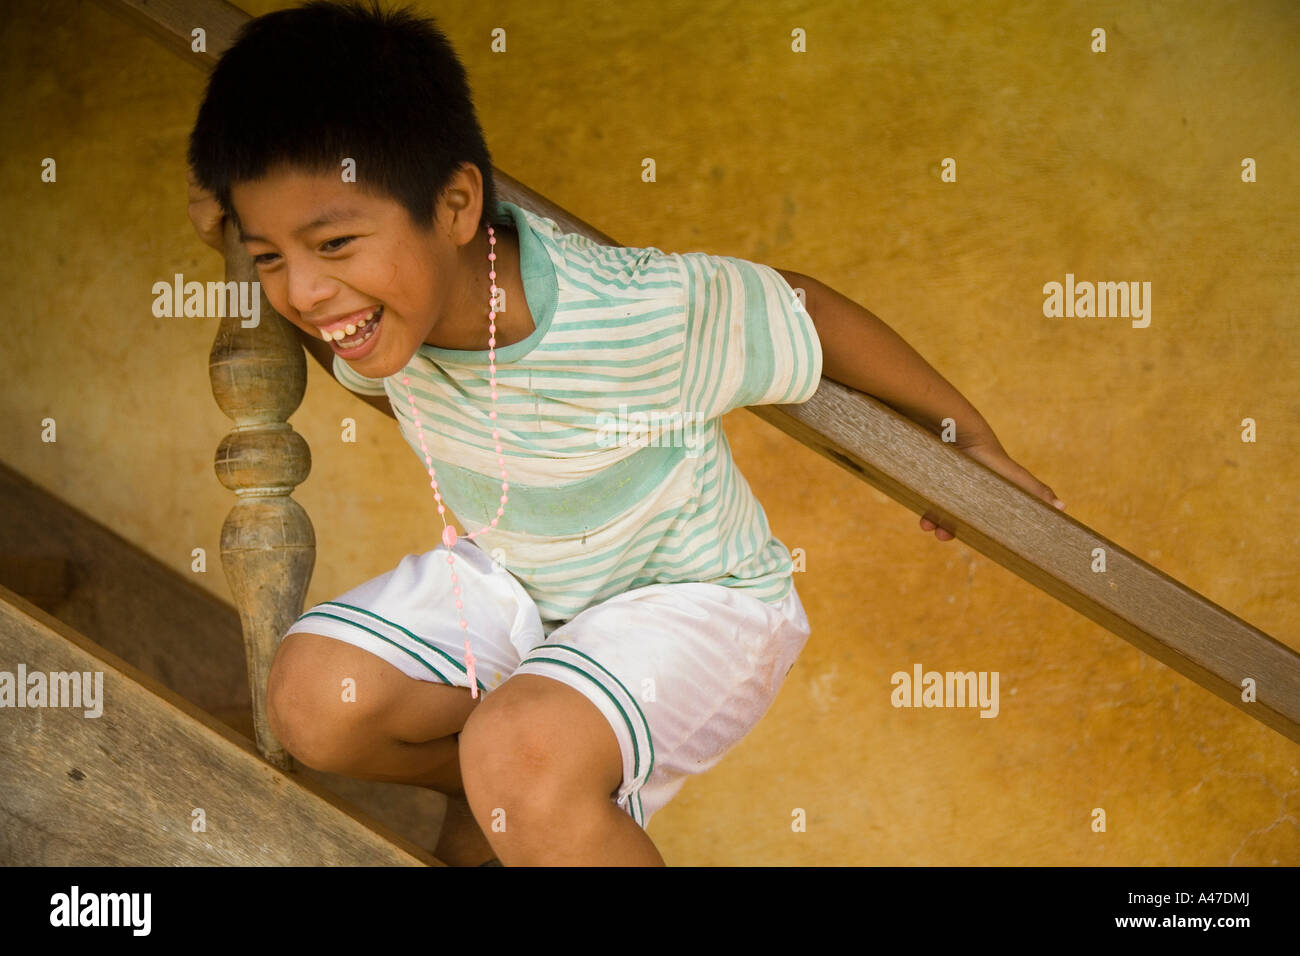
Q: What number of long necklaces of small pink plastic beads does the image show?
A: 1